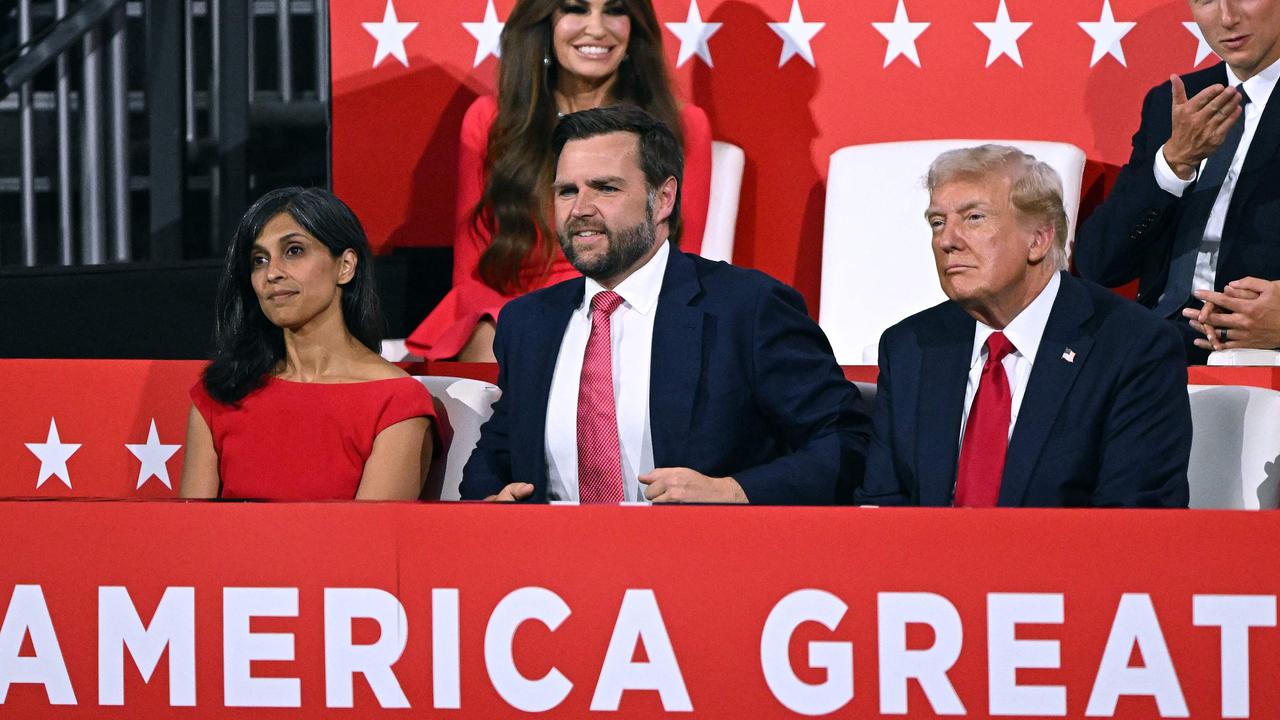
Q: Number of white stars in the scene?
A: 10